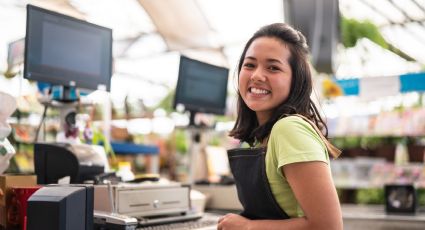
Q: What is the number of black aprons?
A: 1